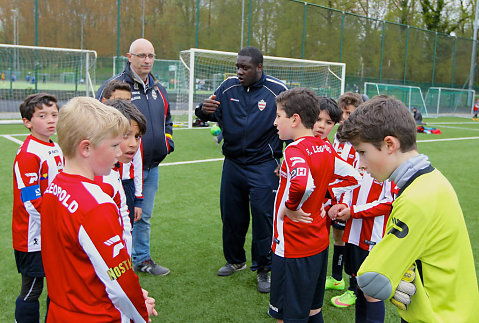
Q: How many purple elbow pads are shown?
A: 0